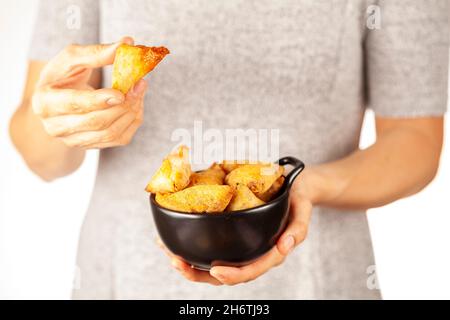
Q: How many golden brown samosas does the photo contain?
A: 7